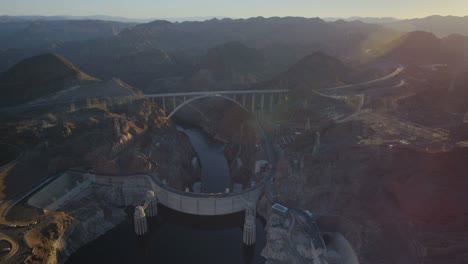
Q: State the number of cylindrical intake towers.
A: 4